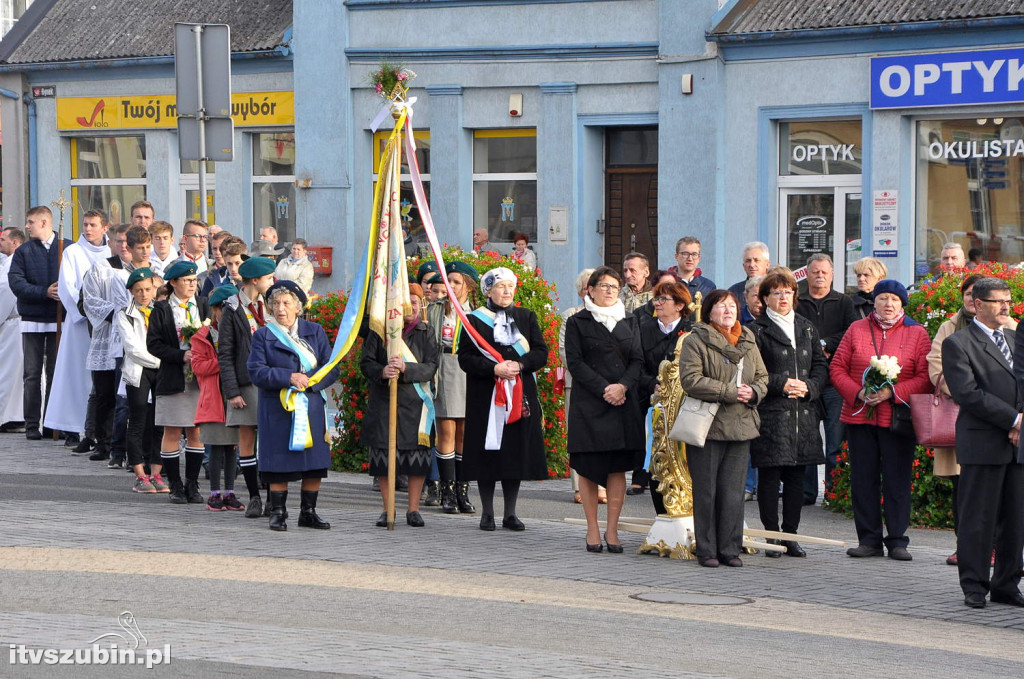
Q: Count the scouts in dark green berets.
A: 7